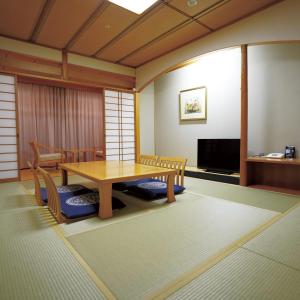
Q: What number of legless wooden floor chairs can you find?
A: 4